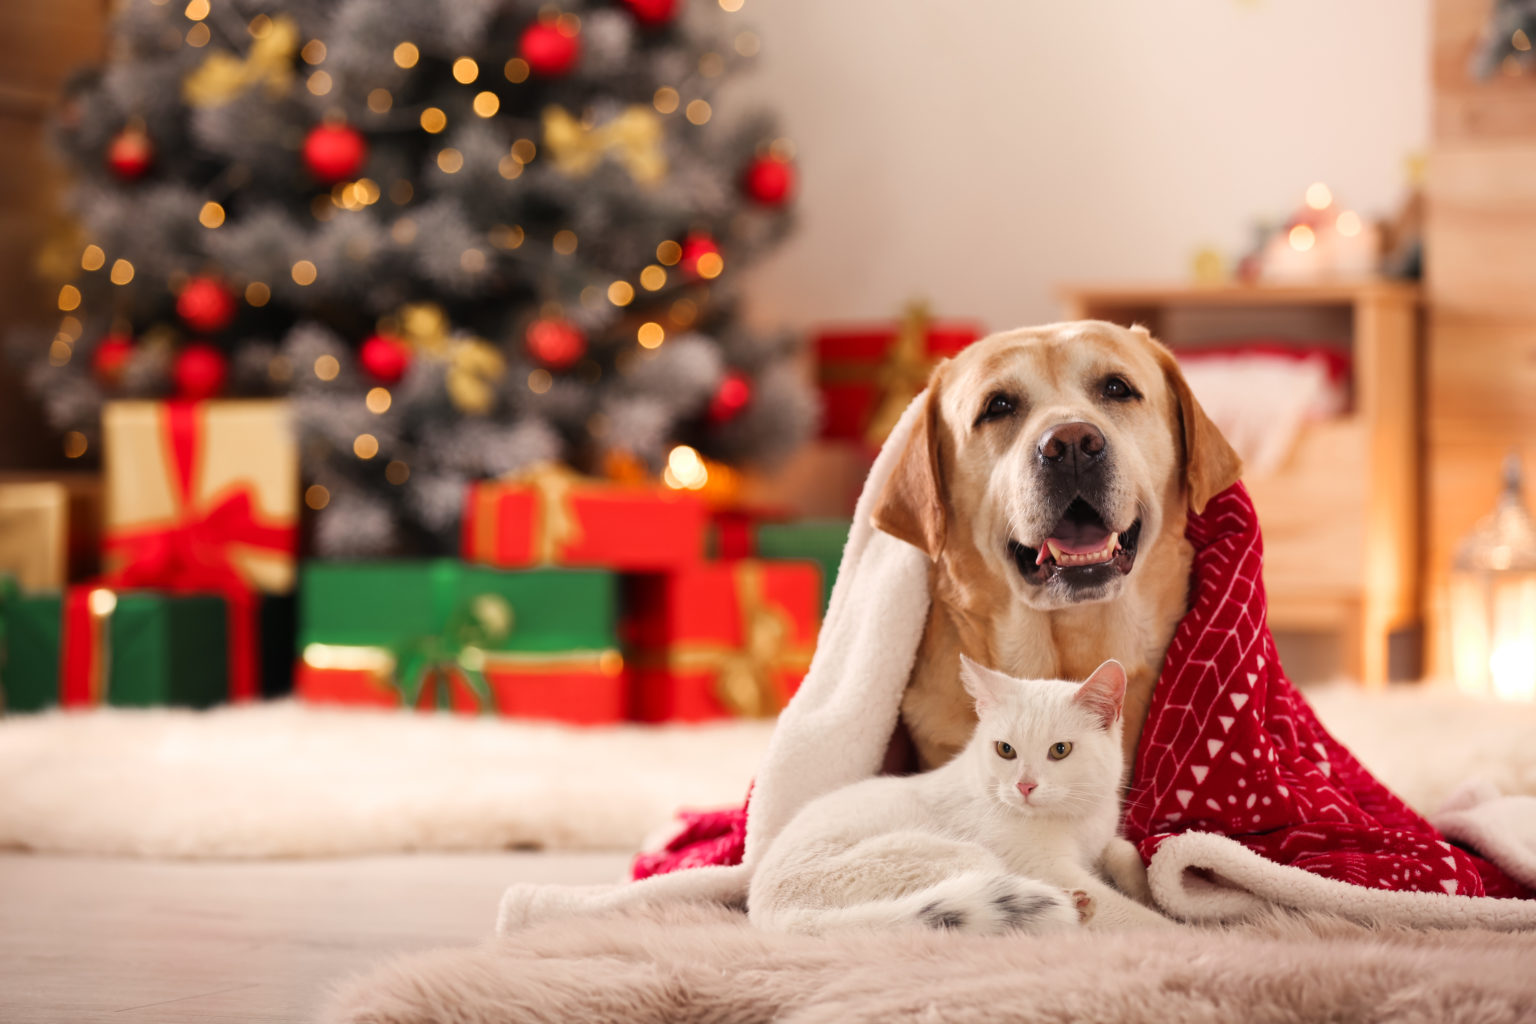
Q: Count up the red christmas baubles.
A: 12